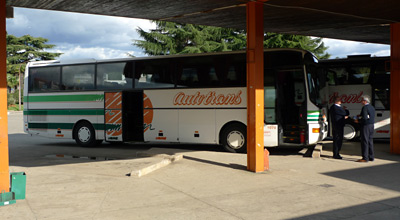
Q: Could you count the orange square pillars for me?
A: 3